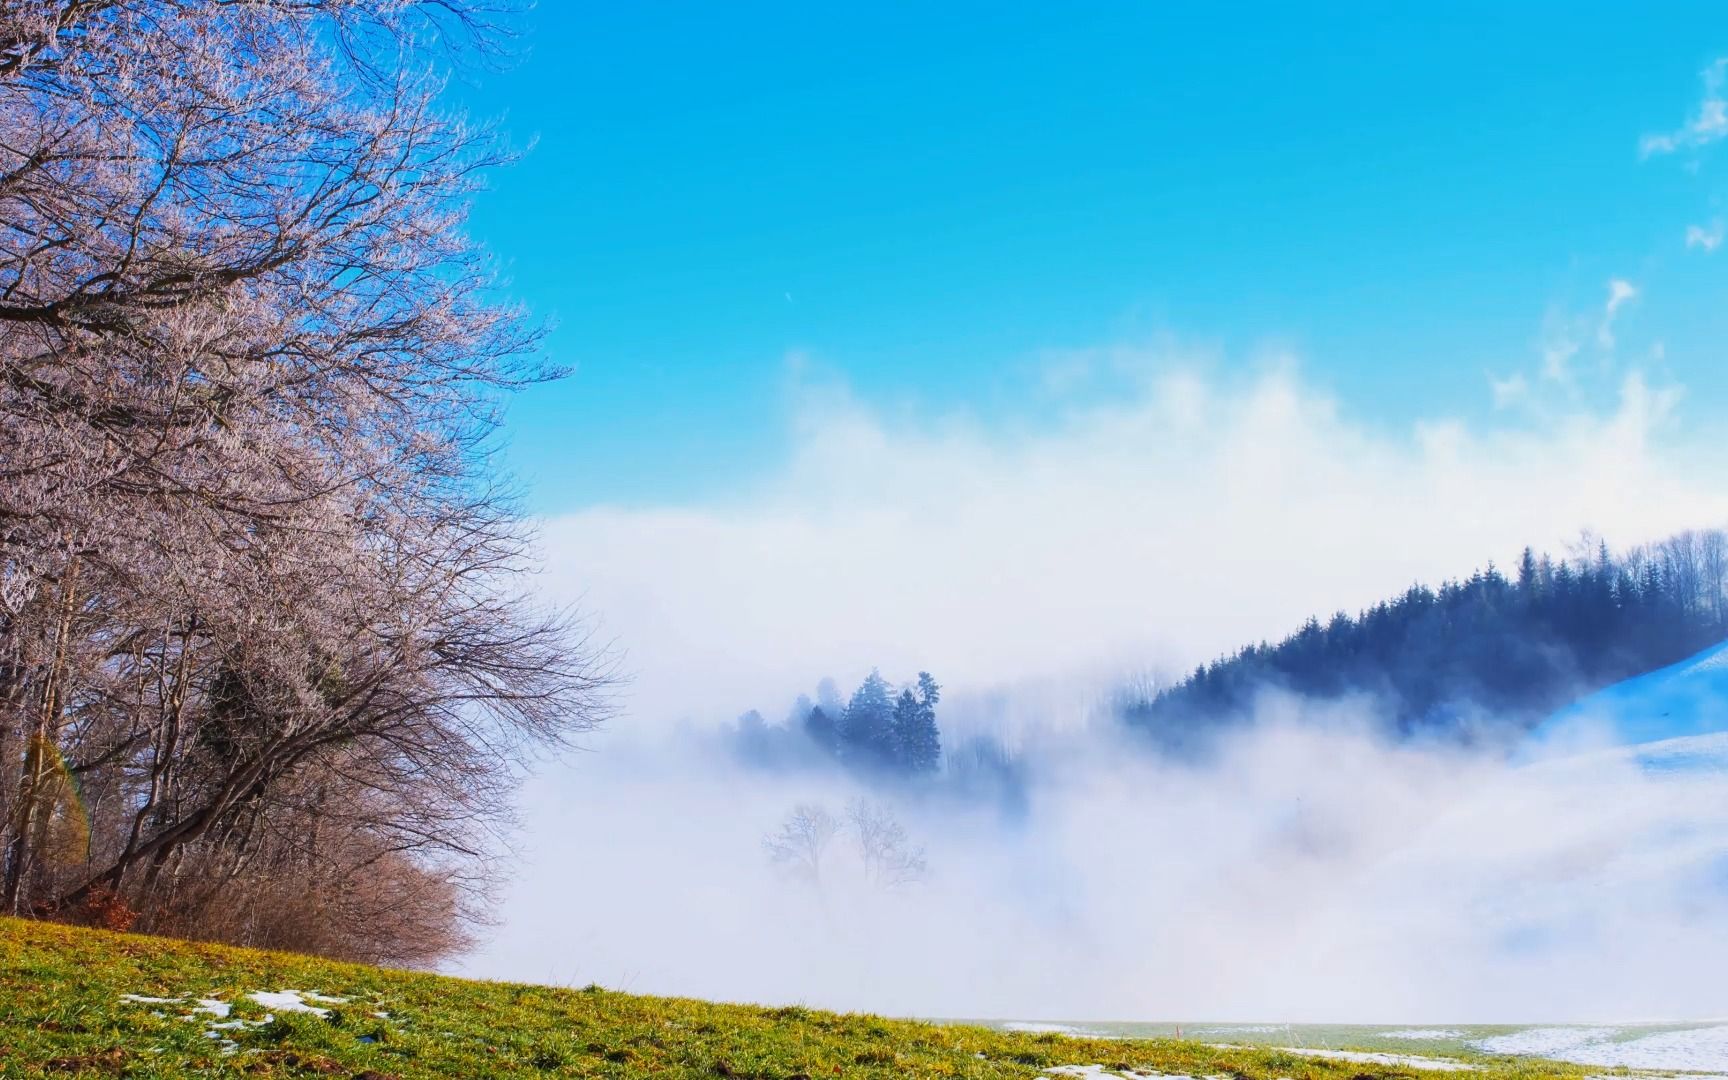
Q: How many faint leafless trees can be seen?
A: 2